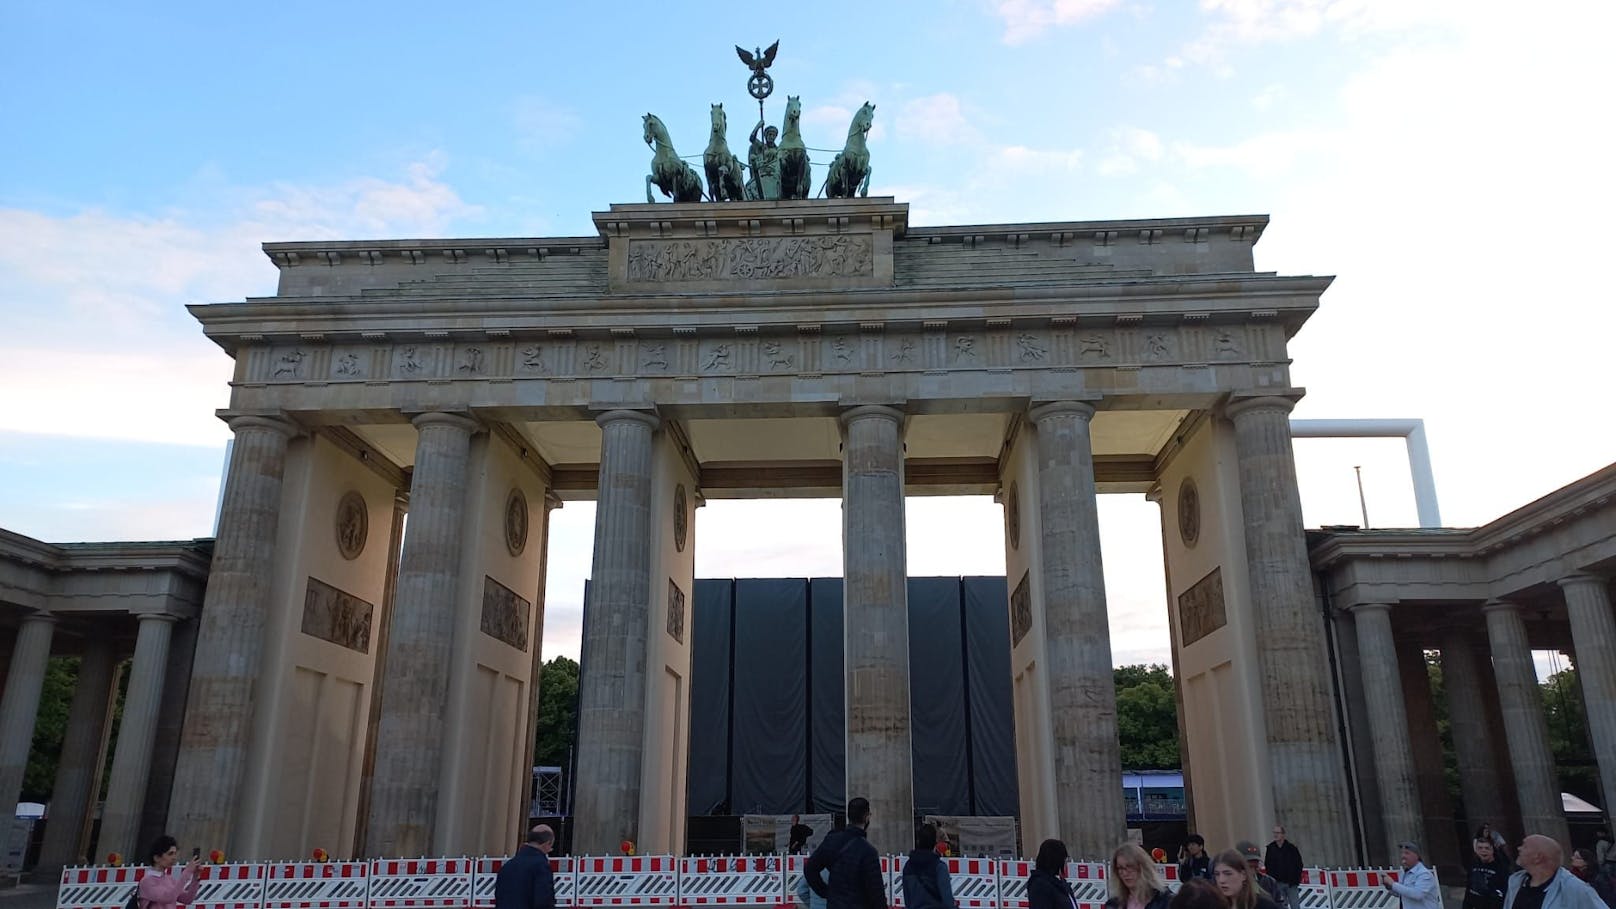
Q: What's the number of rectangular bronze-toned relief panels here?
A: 5